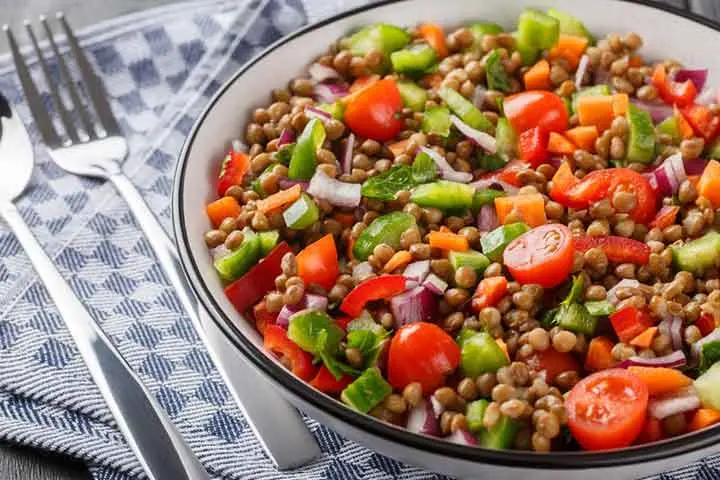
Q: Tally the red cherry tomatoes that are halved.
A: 2